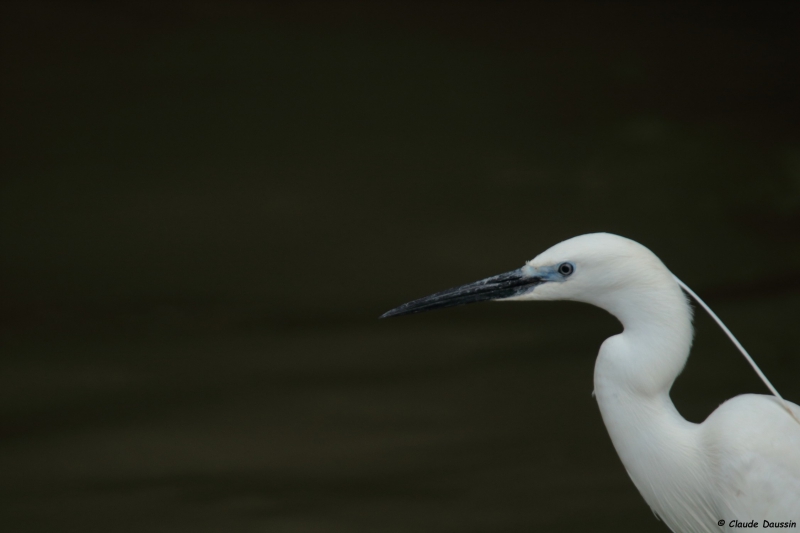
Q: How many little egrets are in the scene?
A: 1